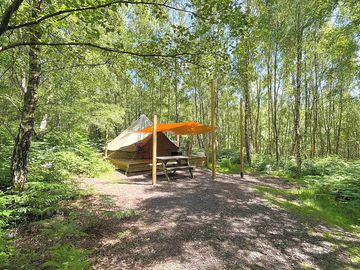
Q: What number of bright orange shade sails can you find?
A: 1